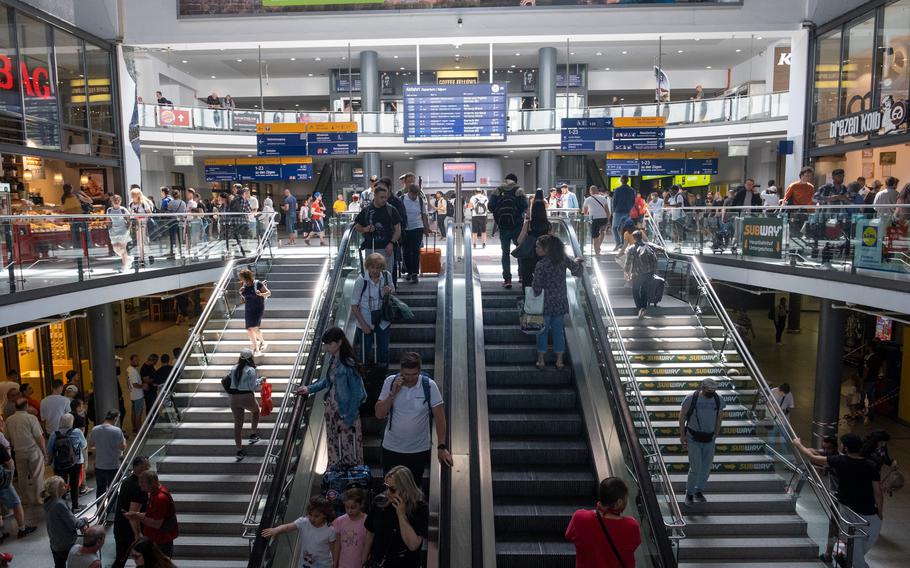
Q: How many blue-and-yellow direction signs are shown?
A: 4